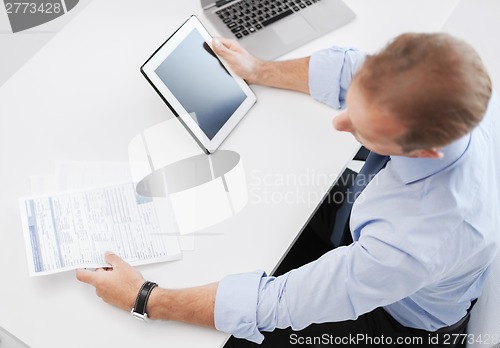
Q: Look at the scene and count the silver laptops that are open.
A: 1